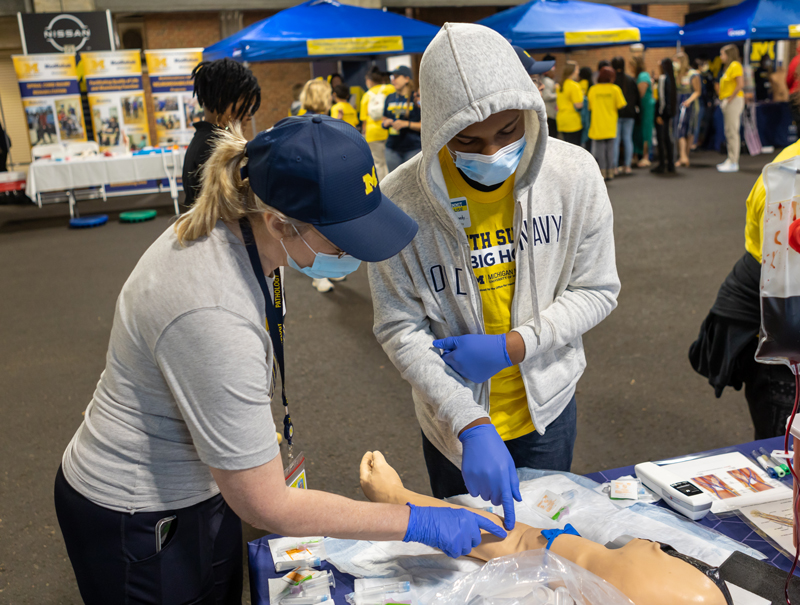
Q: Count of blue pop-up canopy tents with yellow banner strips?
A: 3